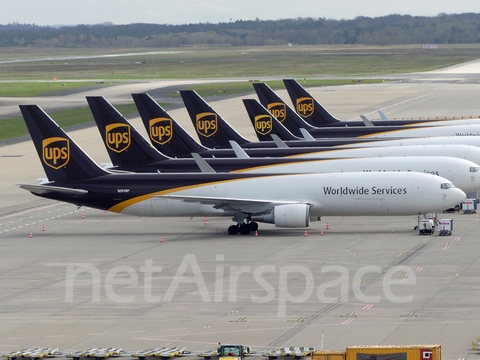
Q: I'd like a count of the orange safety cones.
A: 11